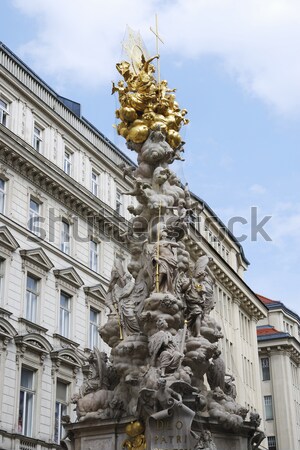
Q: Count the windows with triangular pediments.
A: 4